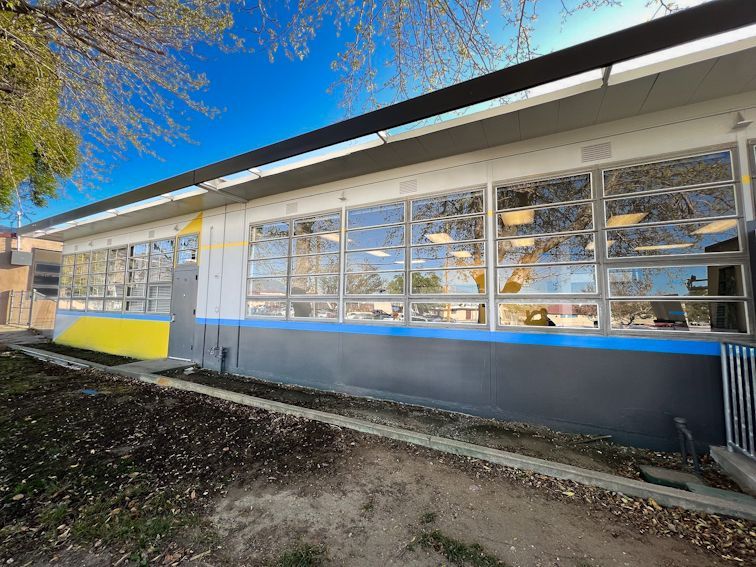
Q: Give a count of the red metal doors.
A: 0